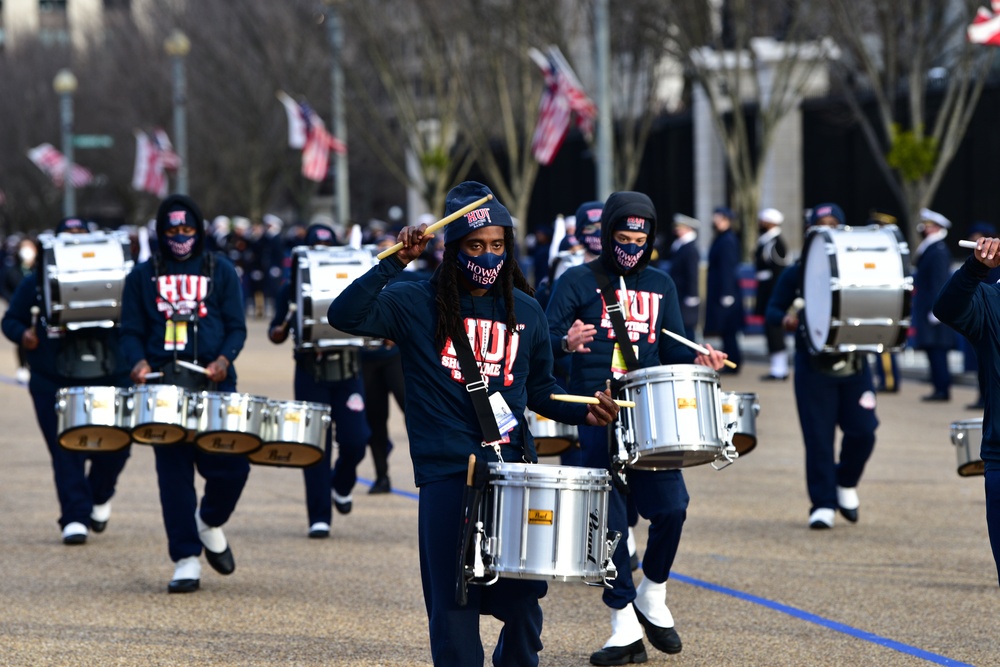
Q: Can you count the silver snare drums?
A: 2